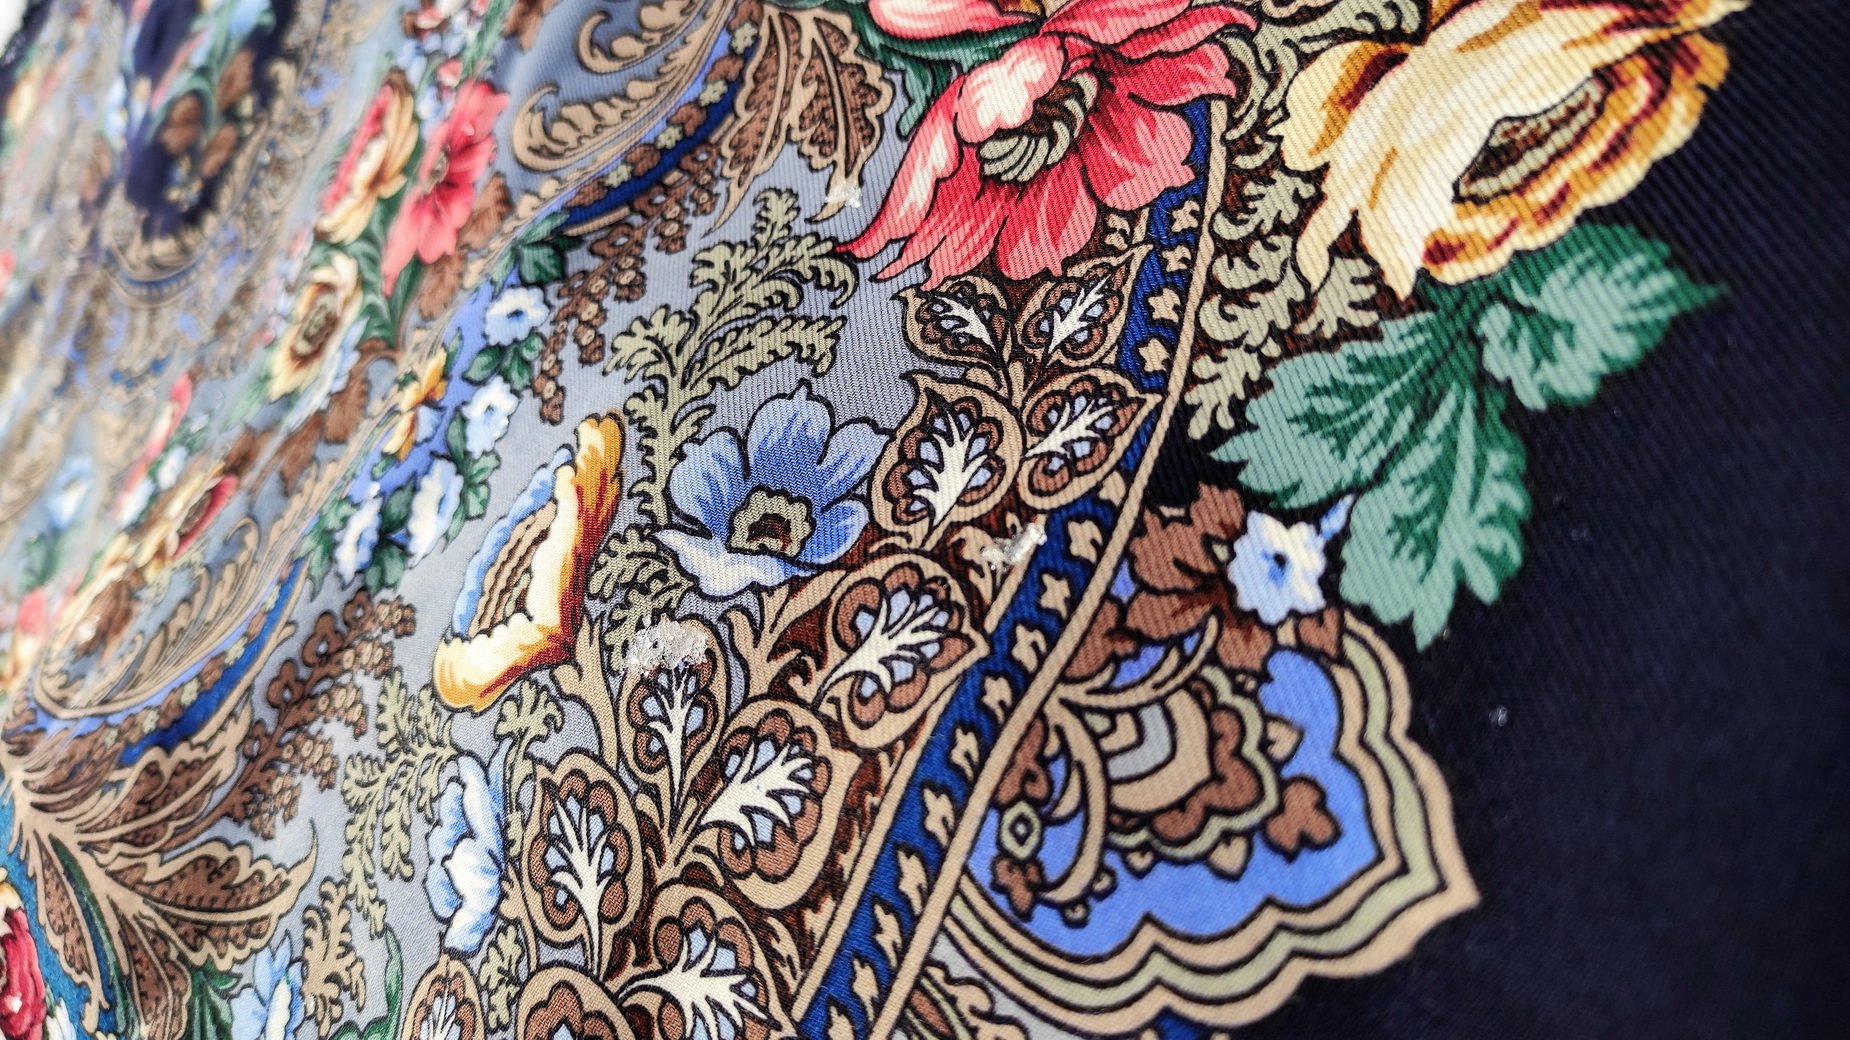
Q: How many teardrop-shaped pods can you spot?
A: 11